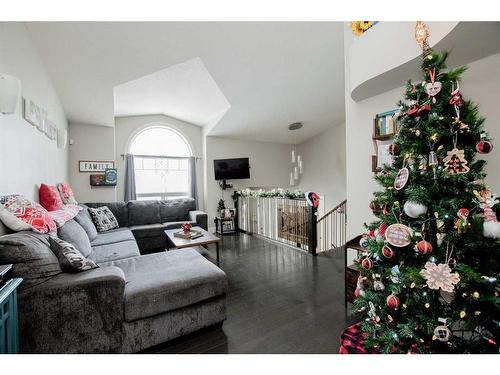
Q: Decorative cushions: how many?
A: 5